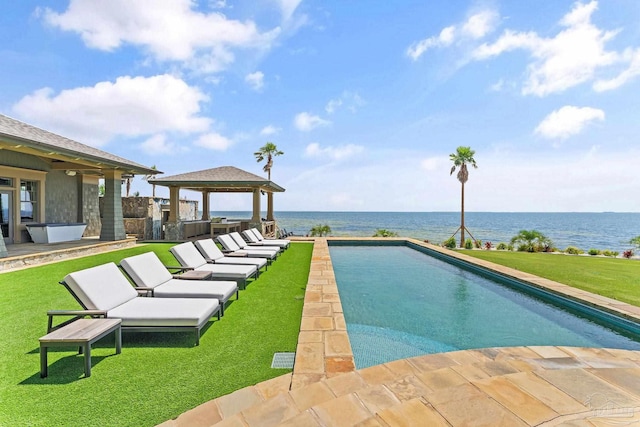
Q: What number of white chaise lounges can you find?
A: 8